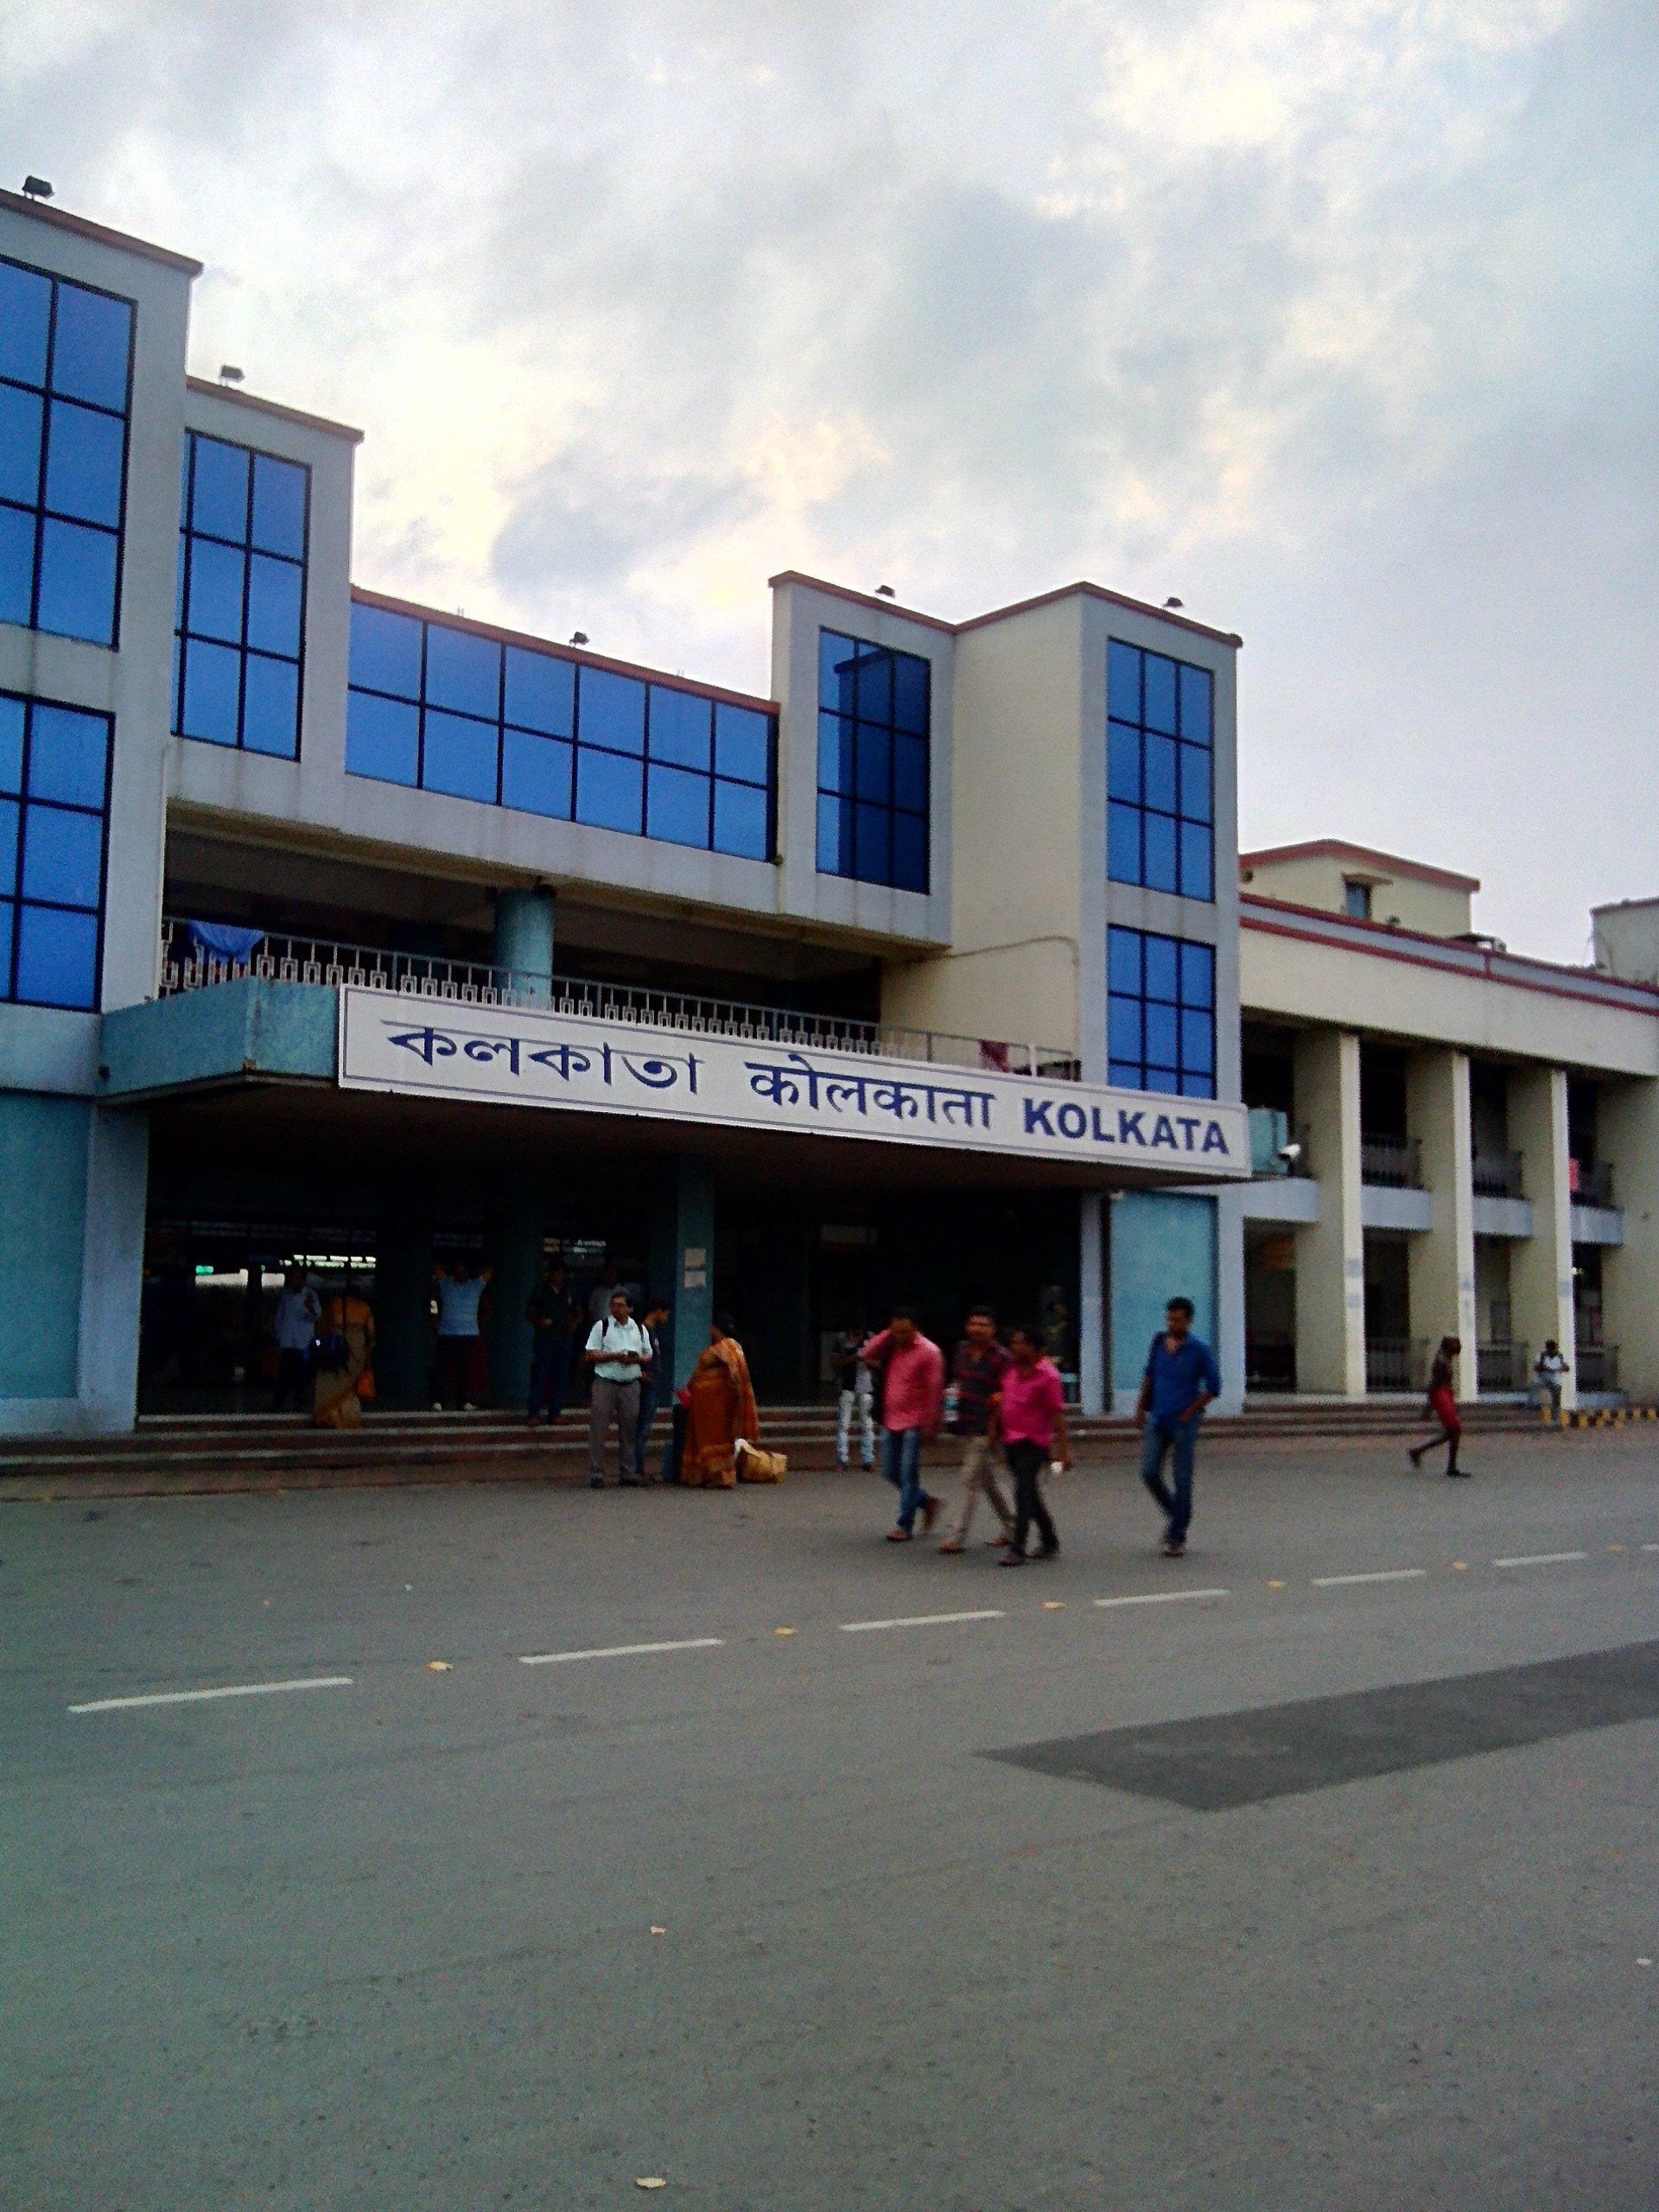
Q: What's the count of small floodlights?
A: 5